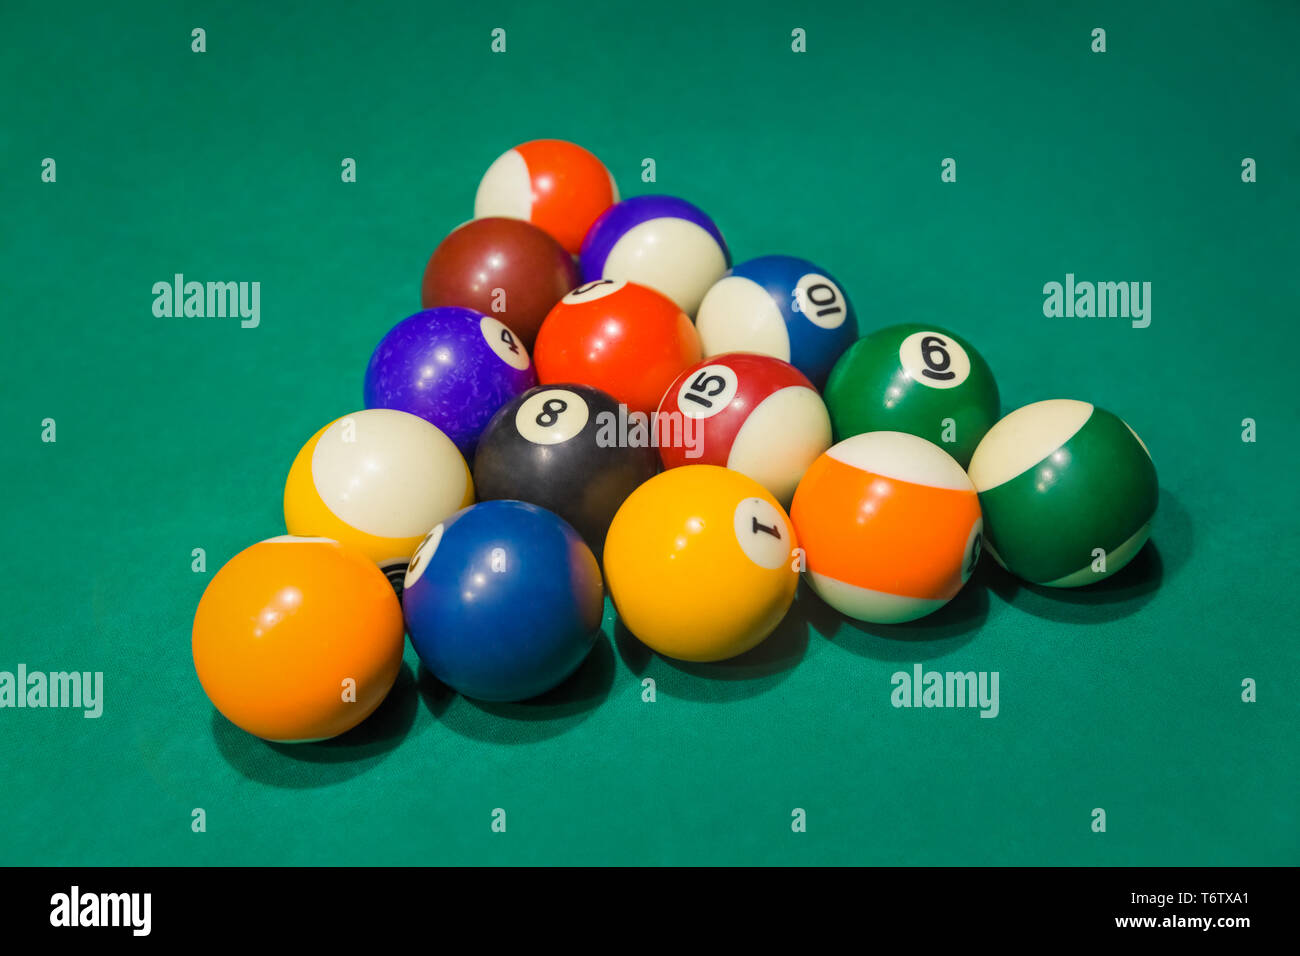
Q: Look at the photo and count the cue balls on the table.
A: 0